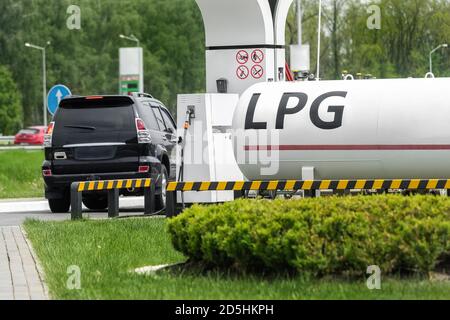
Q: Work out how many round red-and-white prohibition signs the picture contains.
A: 4